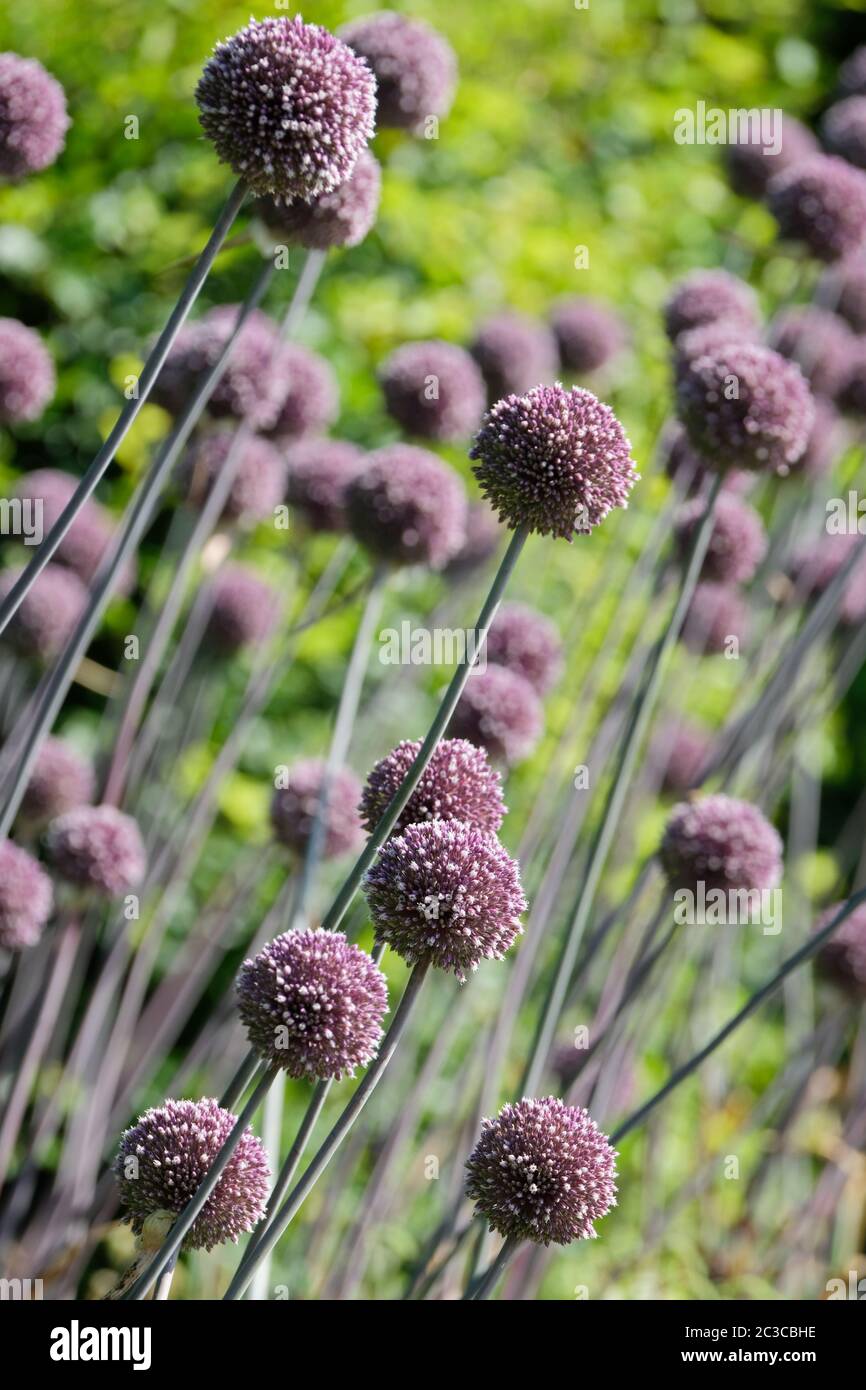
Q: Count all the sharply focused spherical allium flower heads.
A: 7